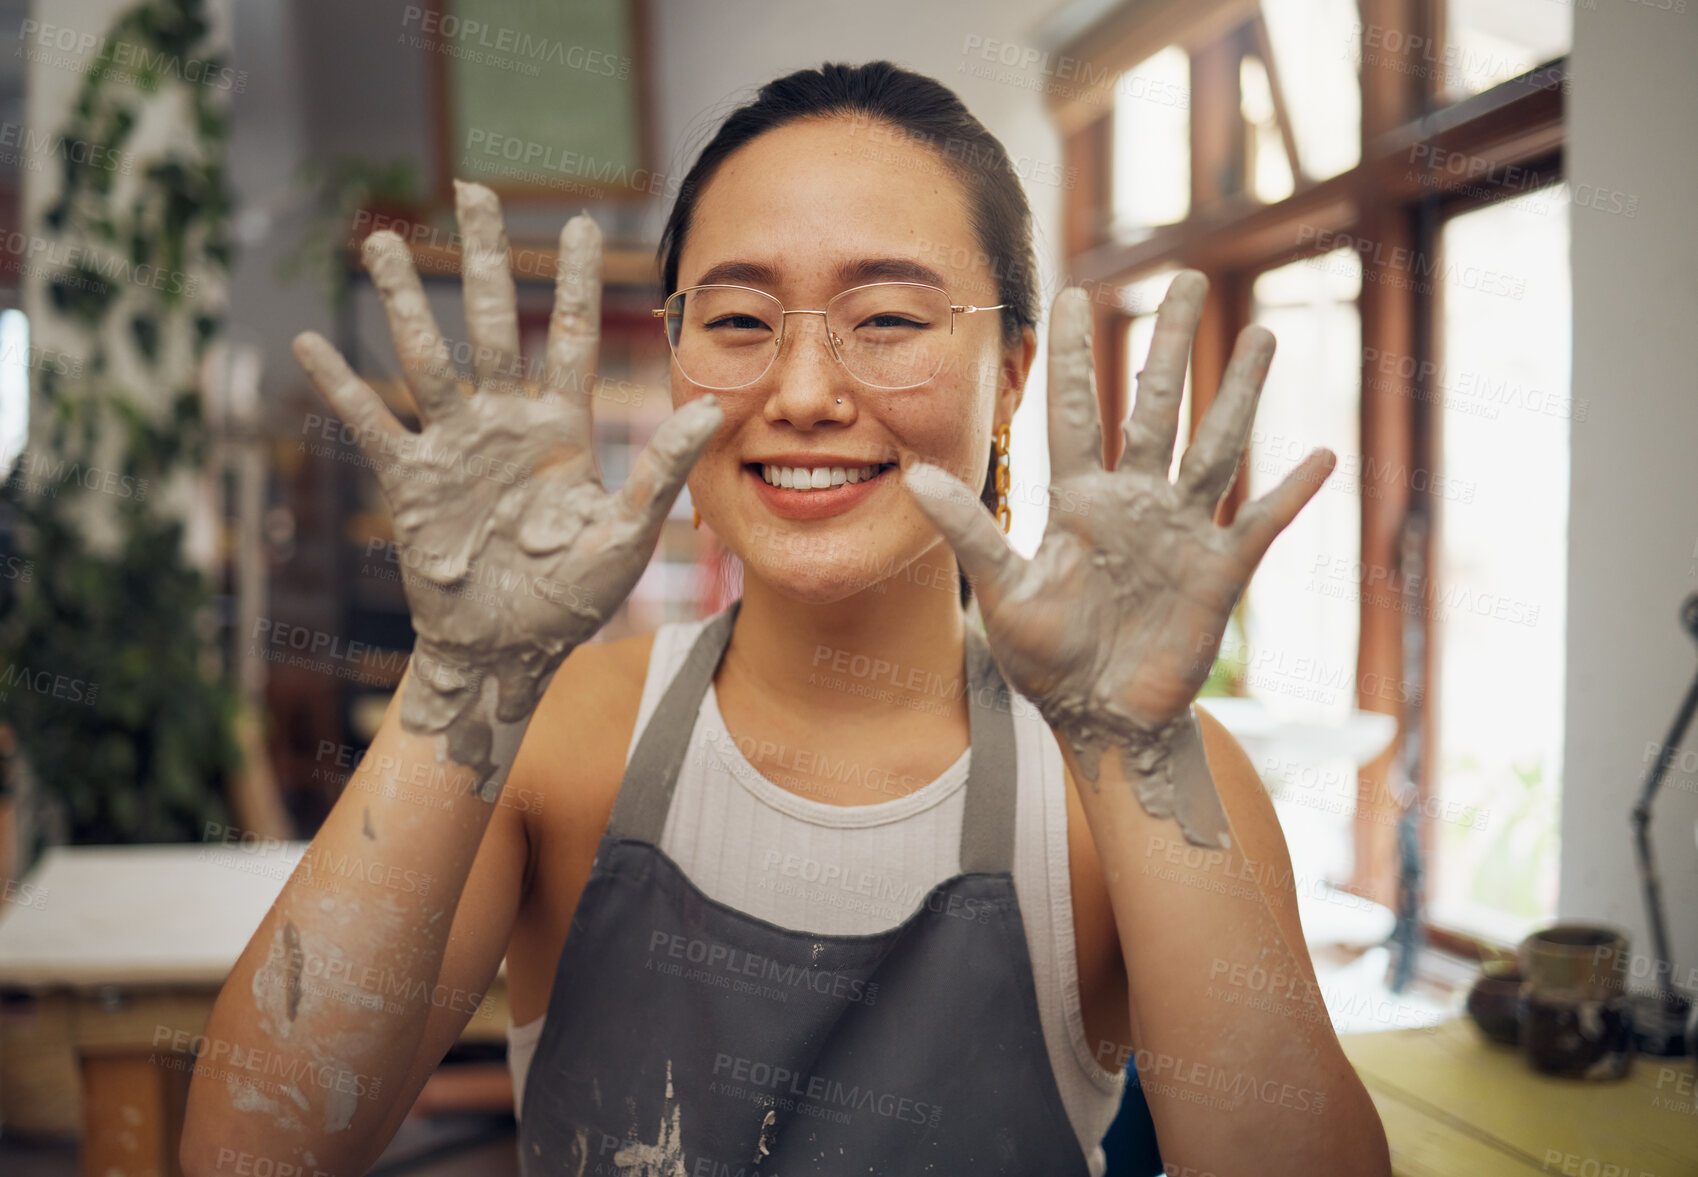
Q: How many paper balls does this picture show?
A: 0